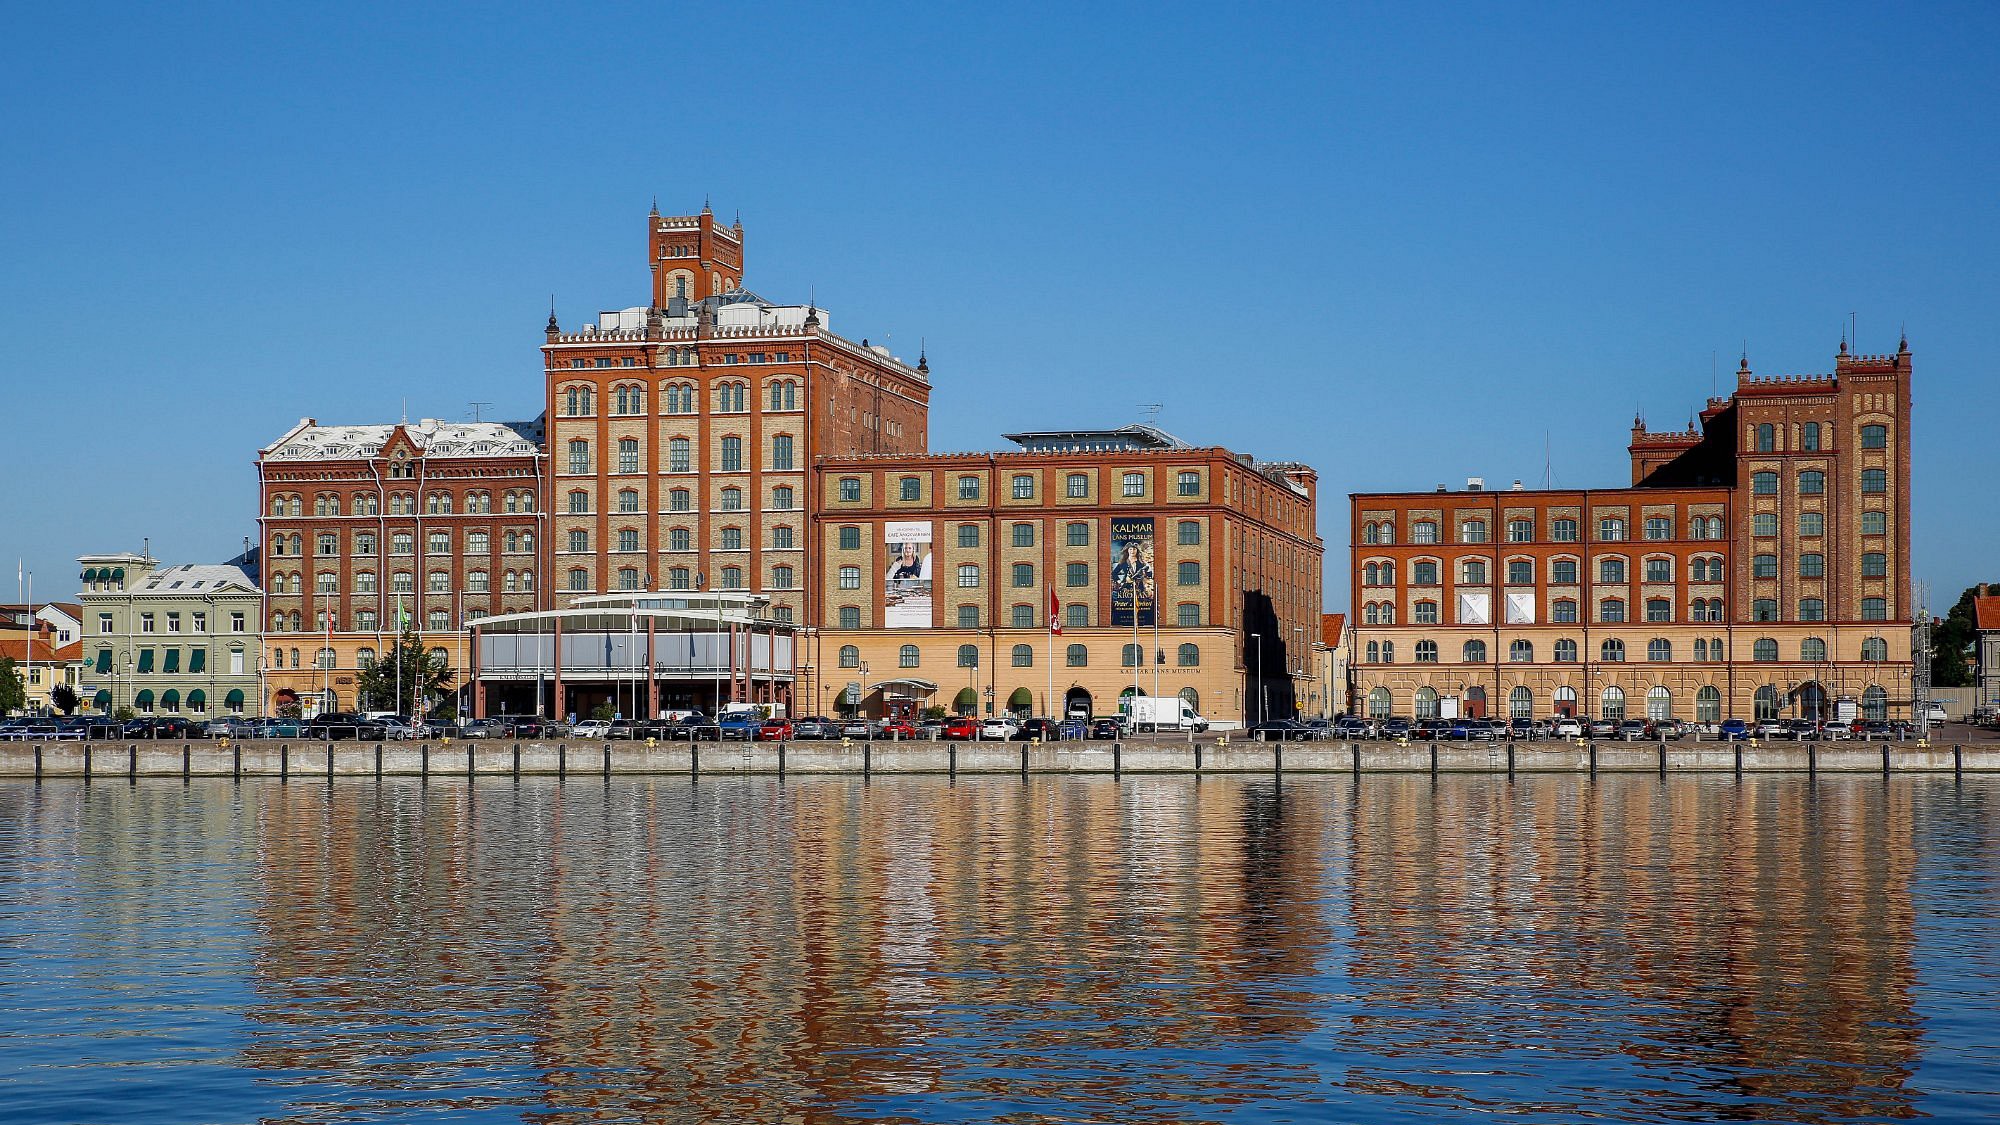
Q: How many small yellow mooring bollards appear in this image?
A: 10